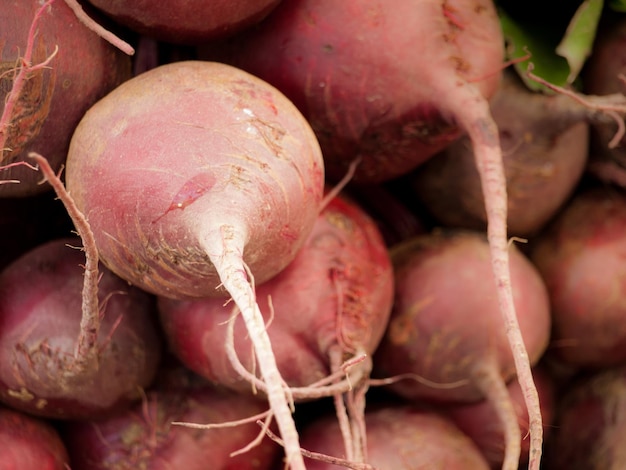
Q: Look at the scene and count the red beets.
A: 15